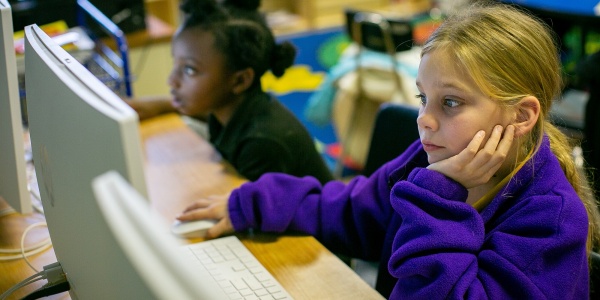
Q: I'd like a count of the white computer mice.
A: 1